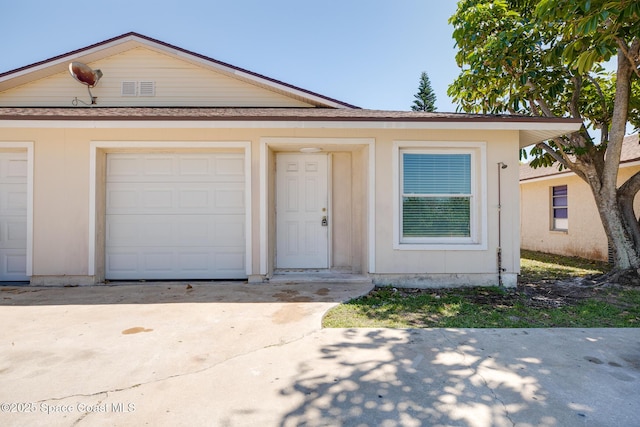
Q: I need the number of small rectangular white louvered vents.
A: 2